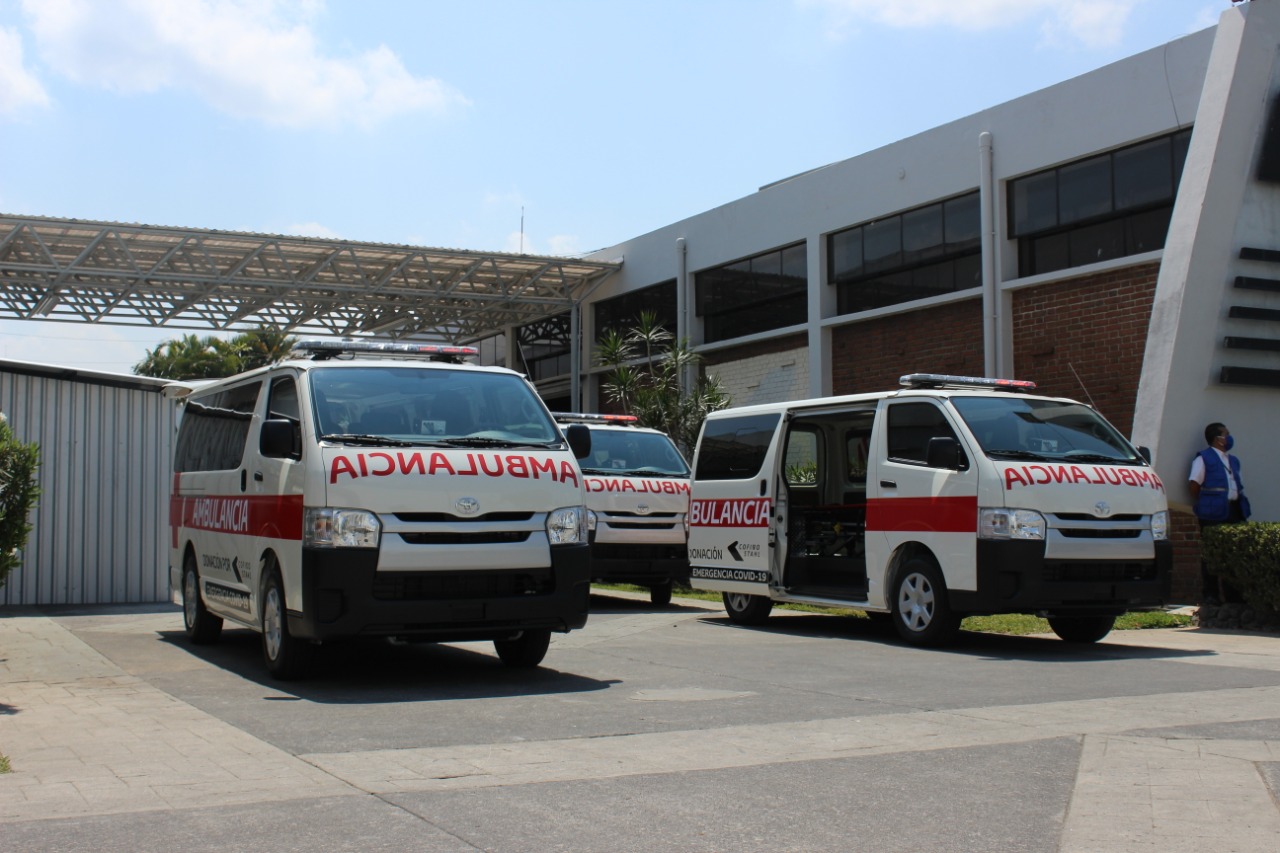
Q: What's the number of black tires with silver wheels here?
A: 4